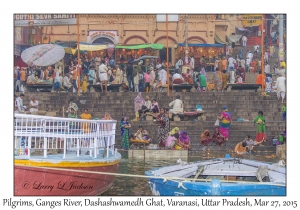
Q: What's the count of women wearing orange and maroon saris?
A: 2